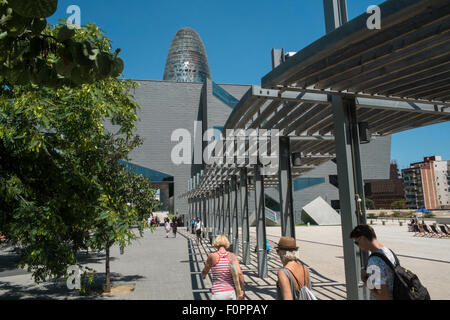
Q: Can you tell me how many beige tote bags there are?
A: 1